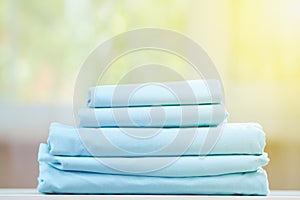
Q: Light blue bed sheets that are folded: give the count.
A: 5